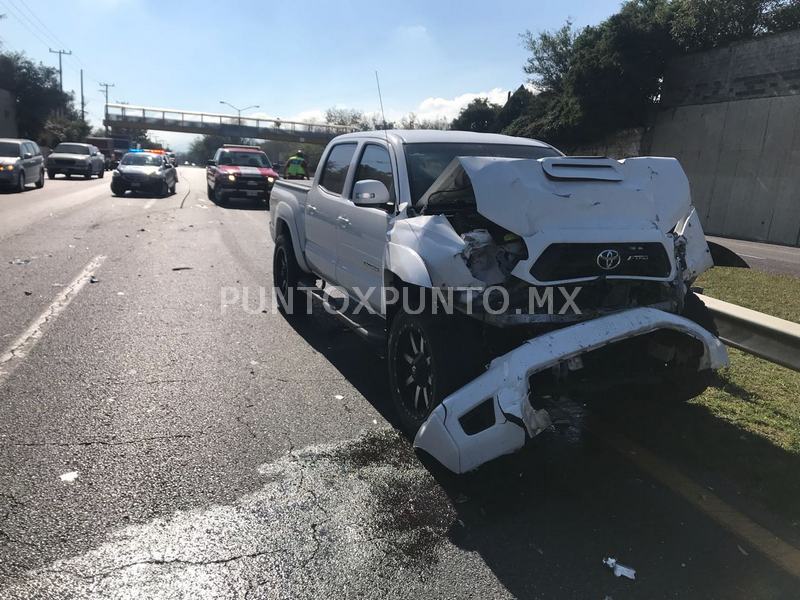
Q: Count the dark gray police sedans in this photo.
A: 1